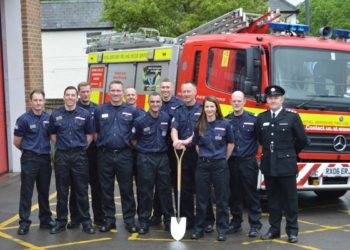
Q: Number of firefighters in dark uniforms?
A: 11